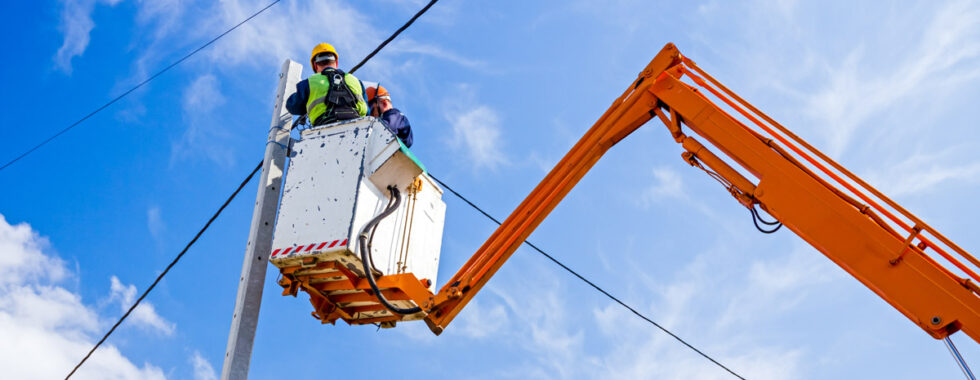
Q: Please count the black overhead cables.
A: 3